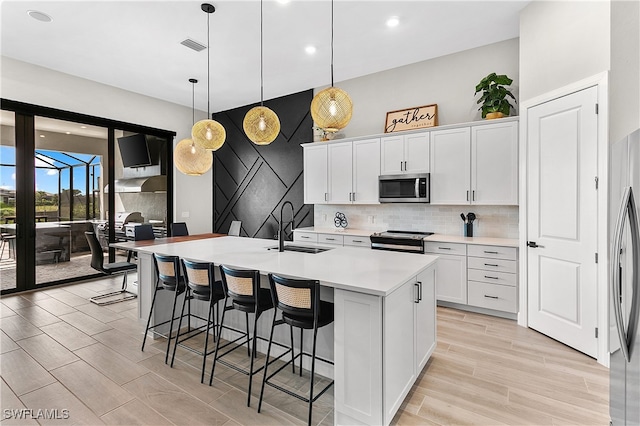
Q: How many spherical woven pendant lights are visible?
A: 4